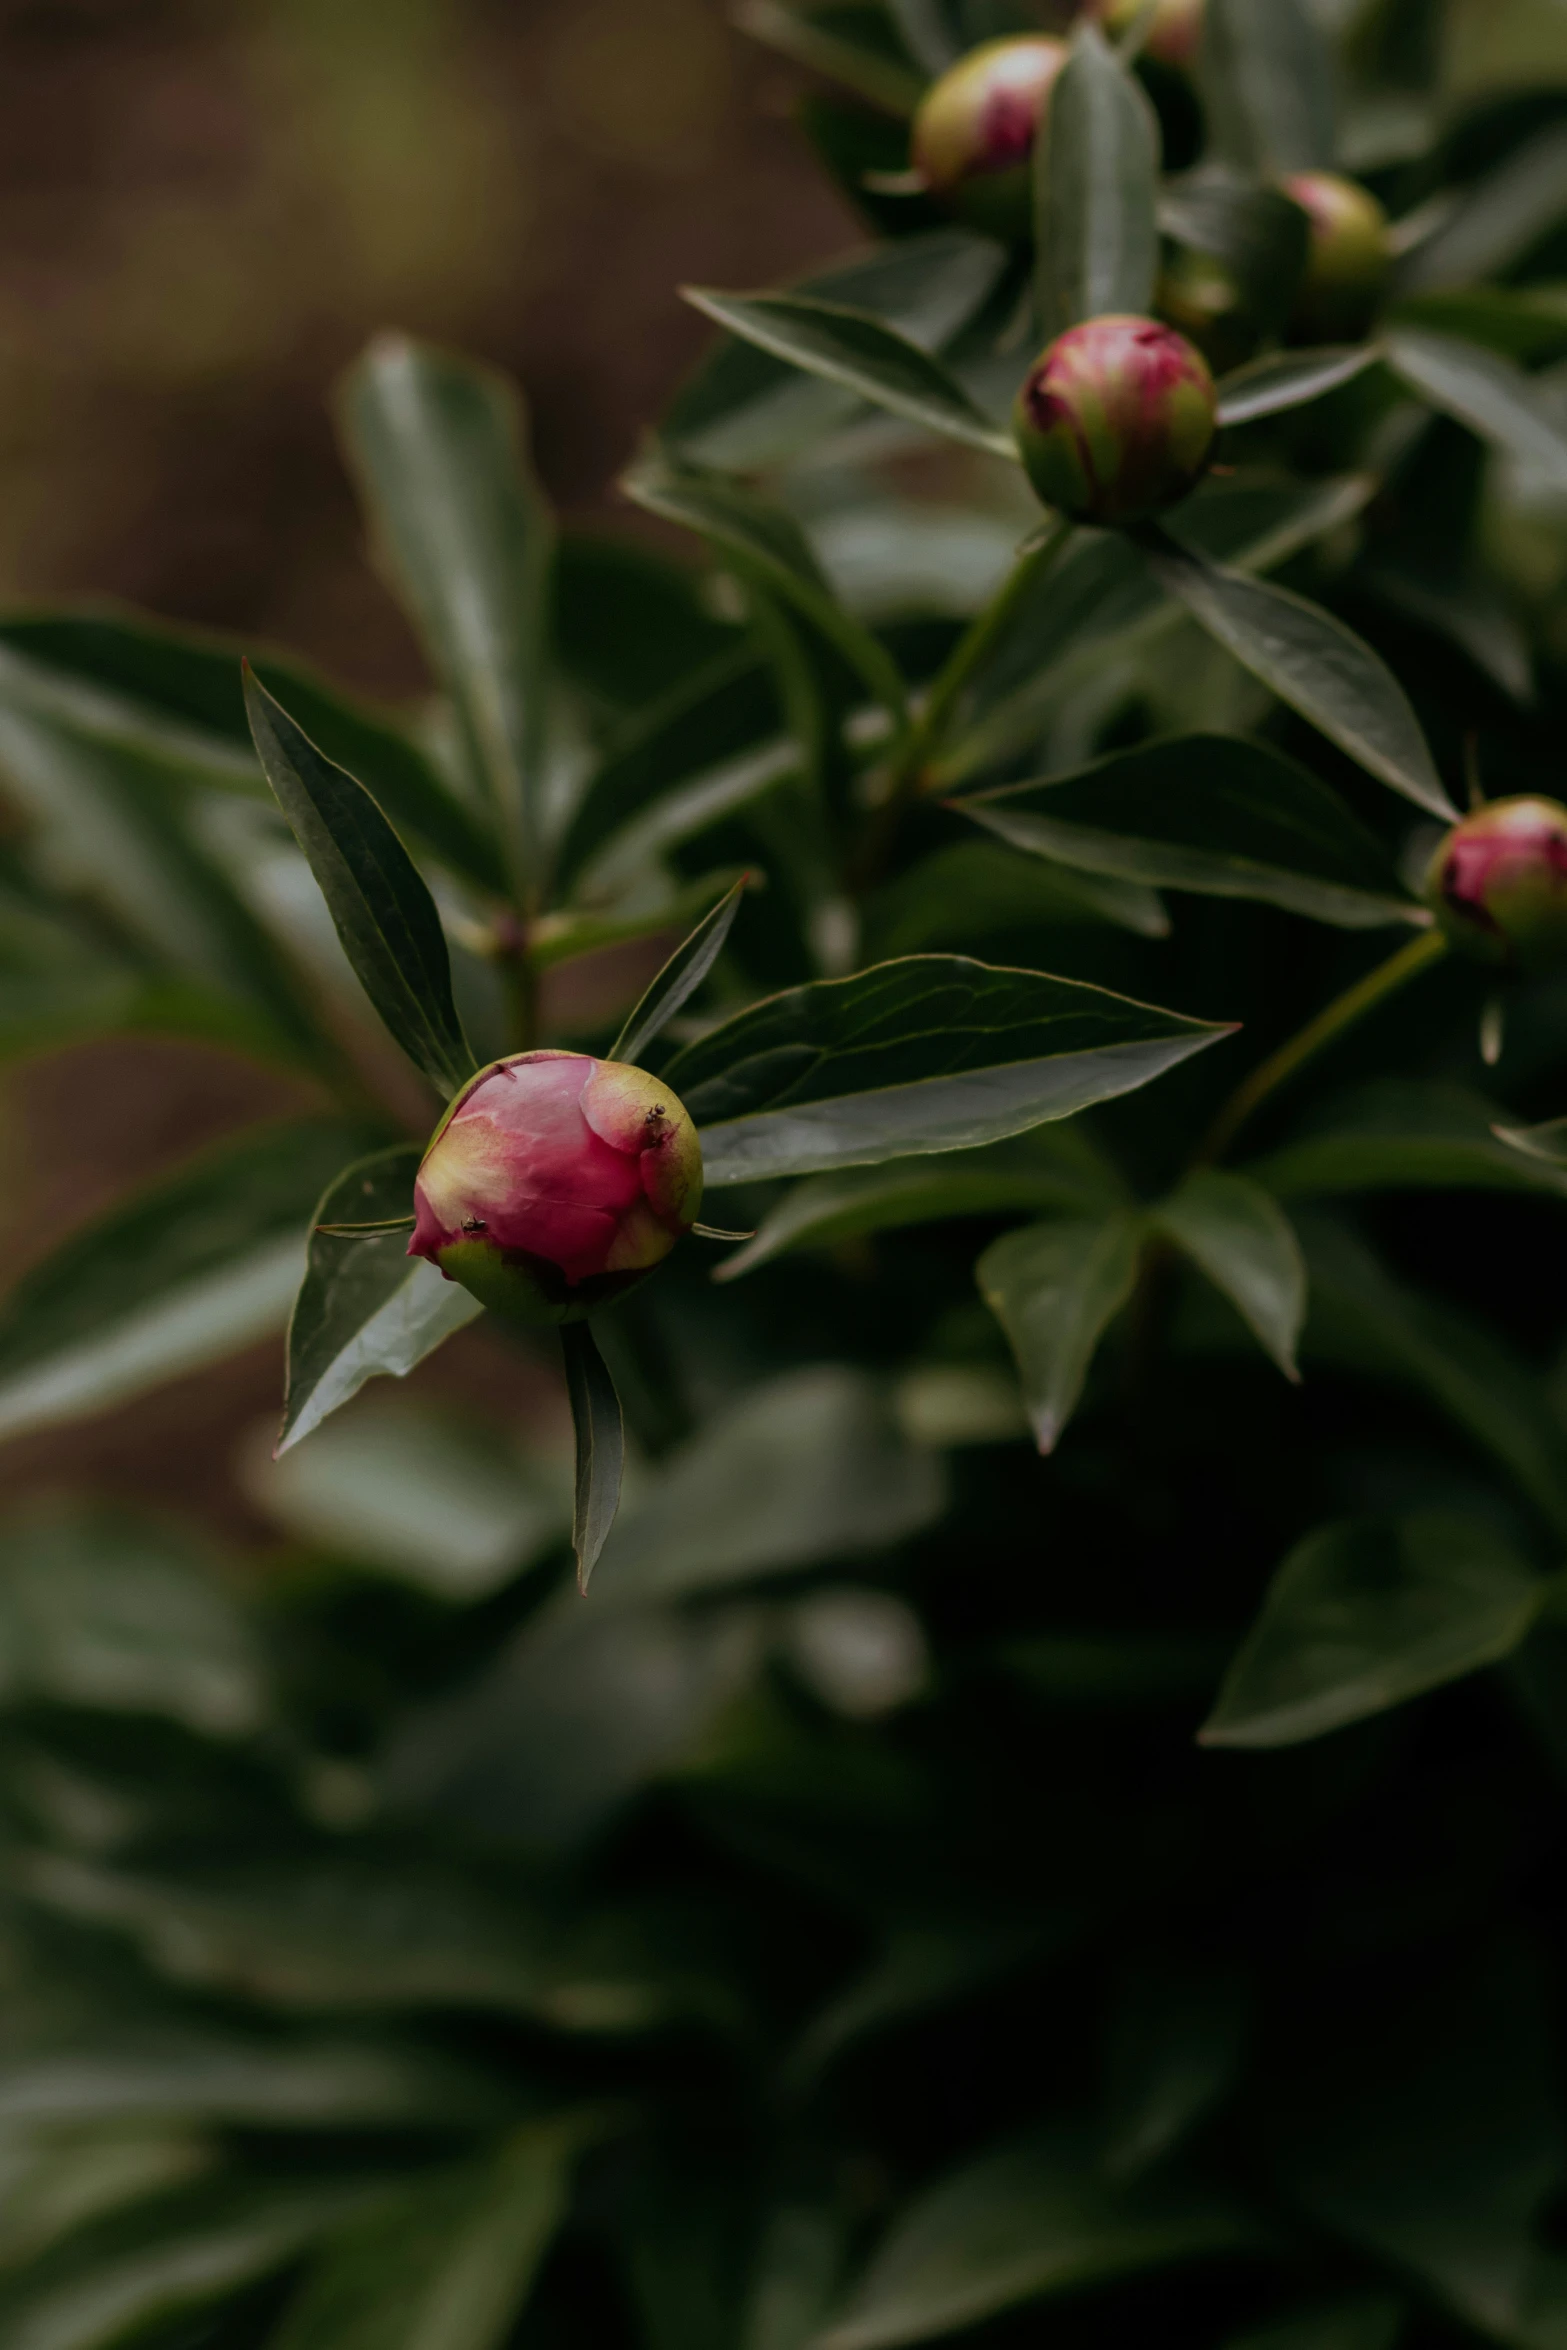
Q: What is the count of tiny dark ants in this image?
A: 2